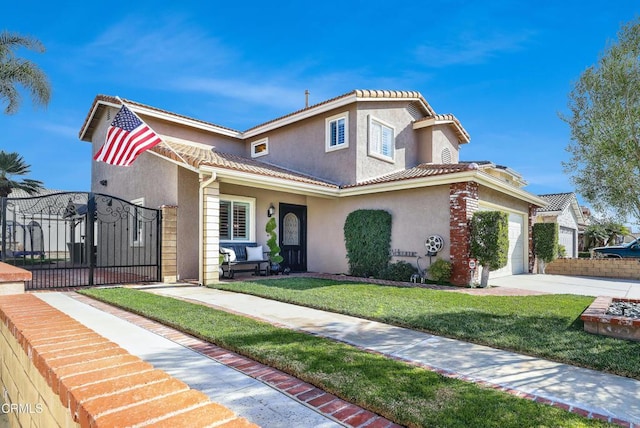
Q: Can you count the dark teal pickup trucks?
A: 1